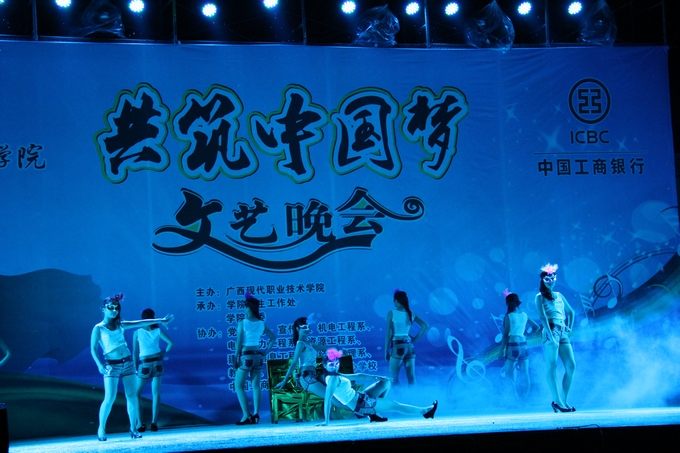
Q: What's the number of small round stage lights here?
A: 9